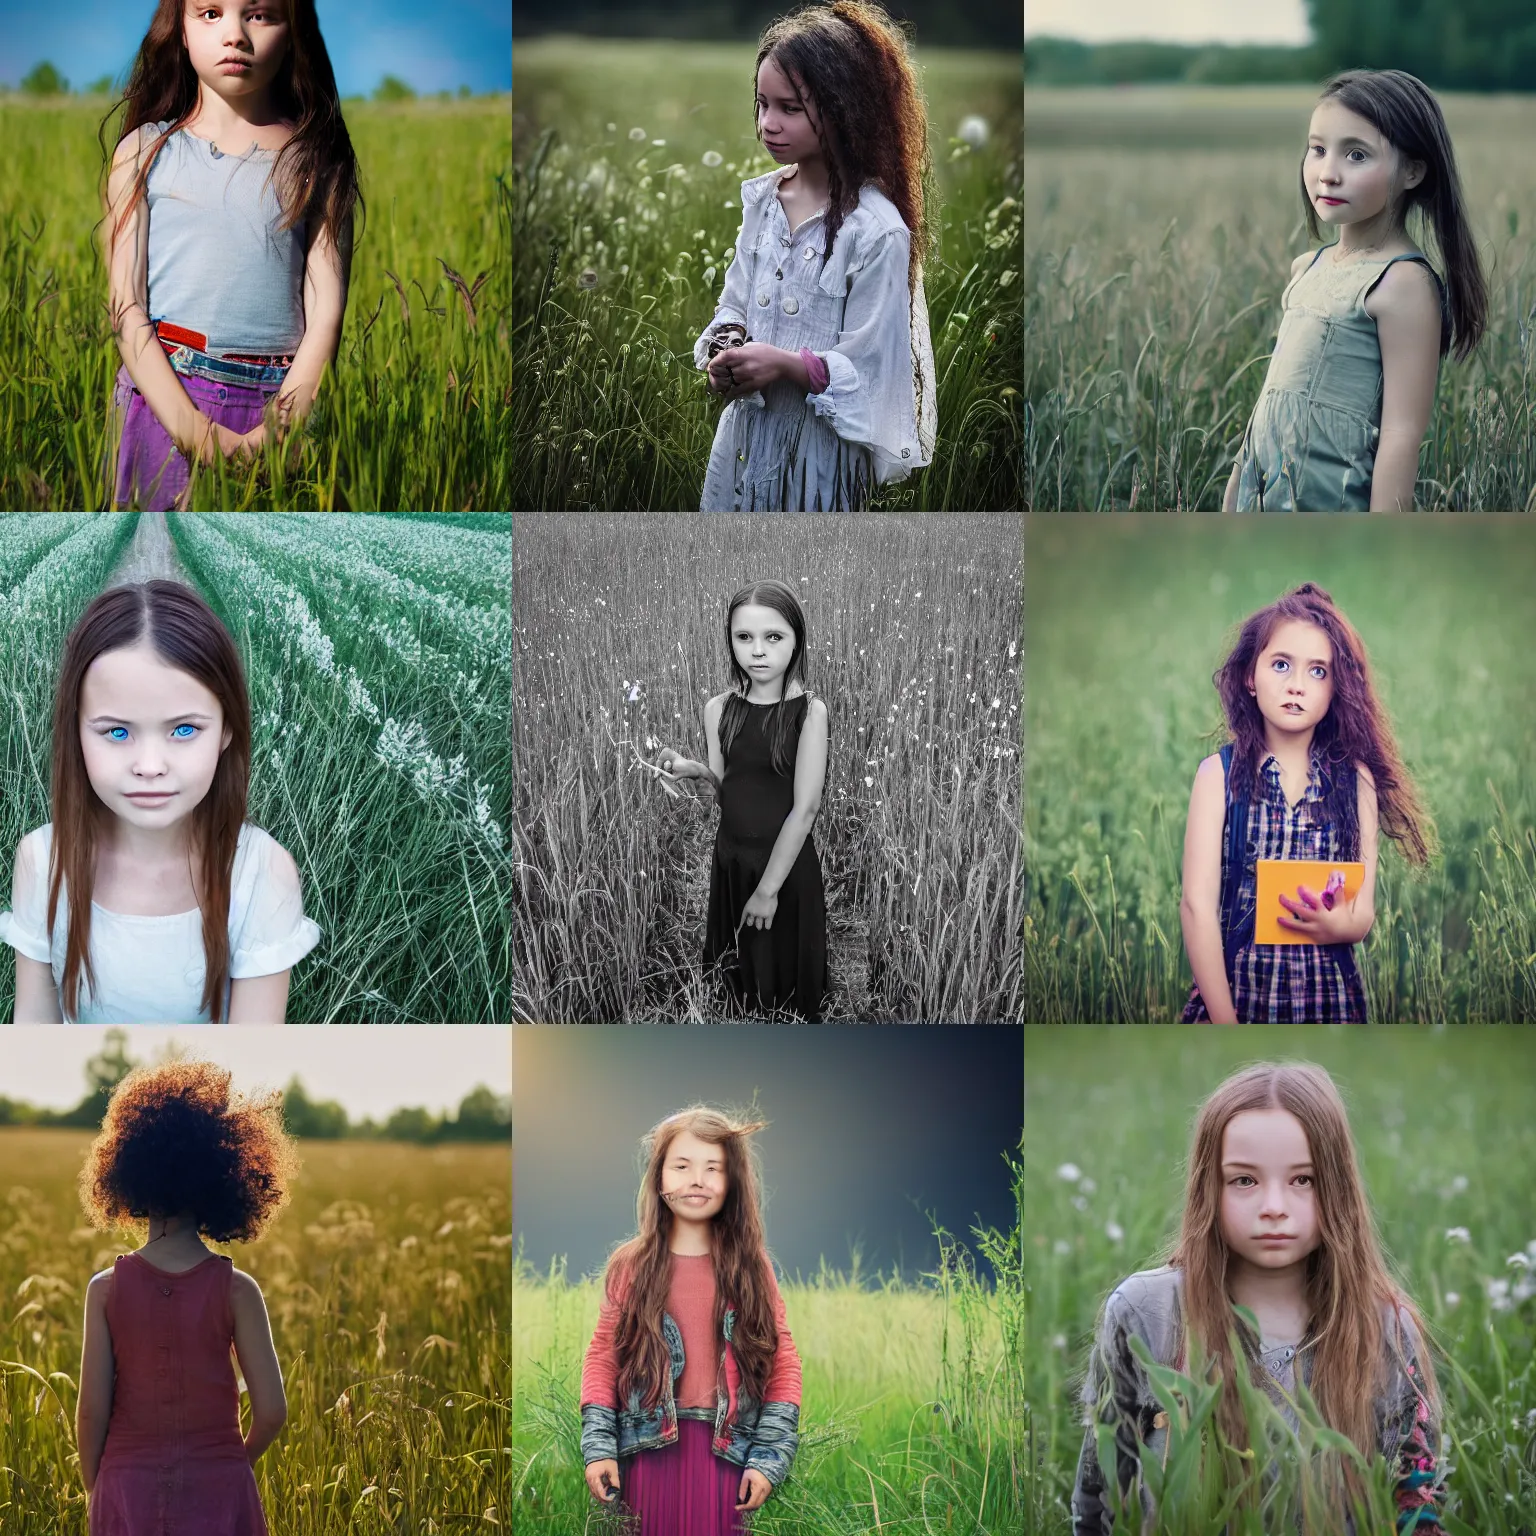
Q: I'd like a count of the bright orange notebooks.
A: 1